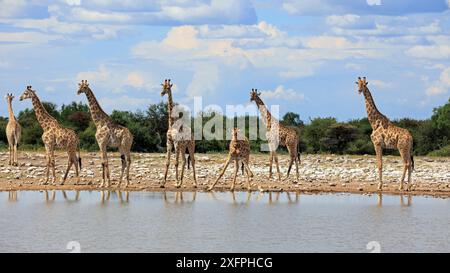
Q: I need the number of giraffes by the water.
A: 7